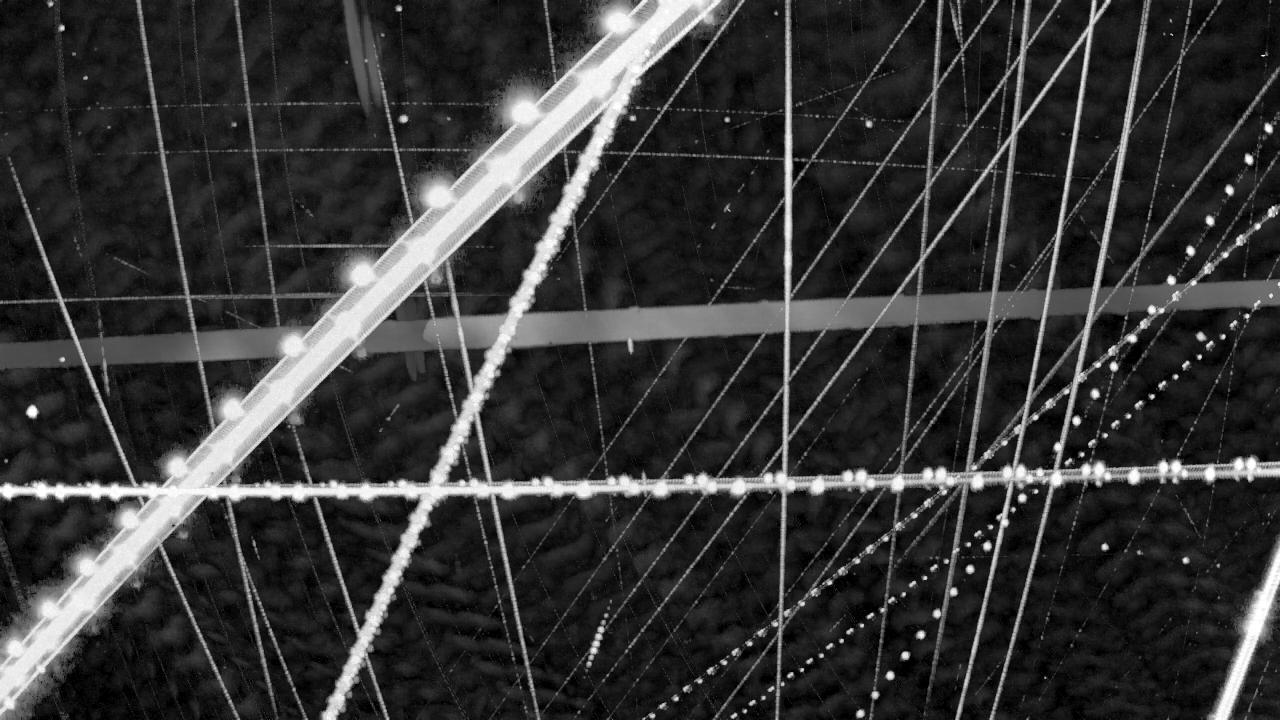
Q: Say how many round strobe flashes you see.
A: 11